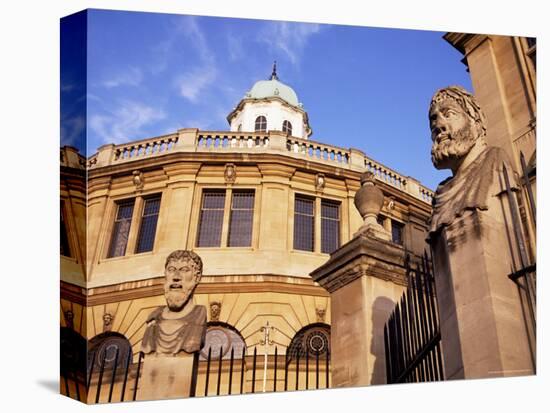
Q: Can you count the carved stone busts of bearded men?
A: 2